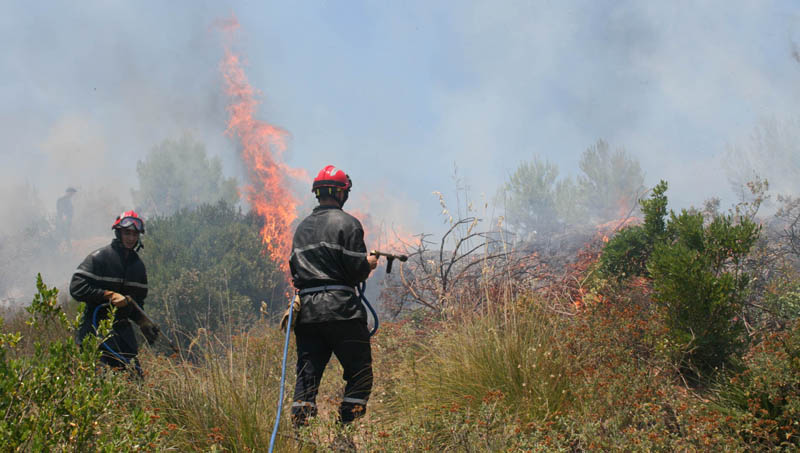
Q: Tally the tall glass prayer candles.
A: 0